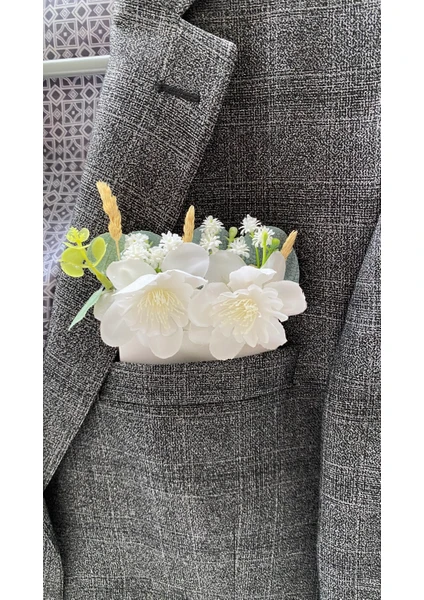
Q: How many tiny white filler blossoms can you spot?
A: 9